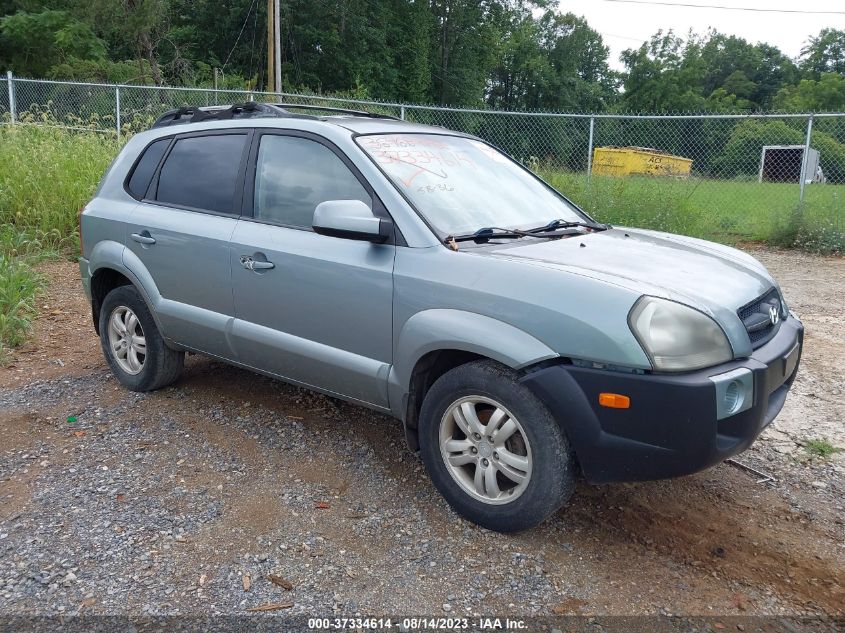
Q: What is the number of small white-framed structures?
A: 1